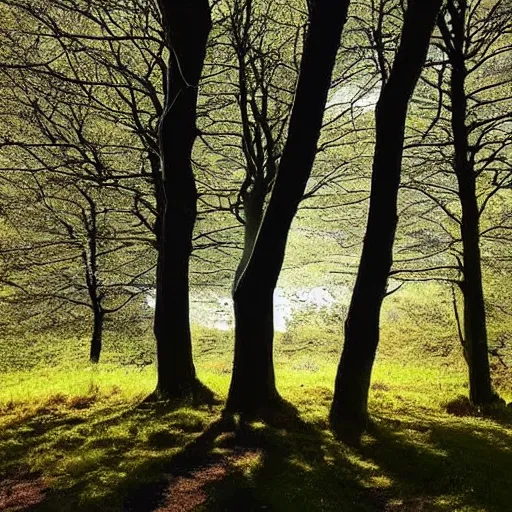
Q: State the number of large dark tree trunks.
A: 4